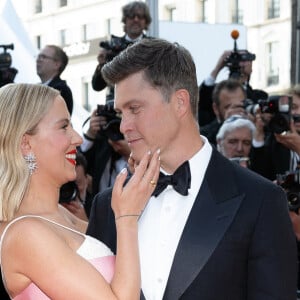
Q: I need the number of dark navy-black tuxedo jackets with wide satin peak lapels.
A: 1